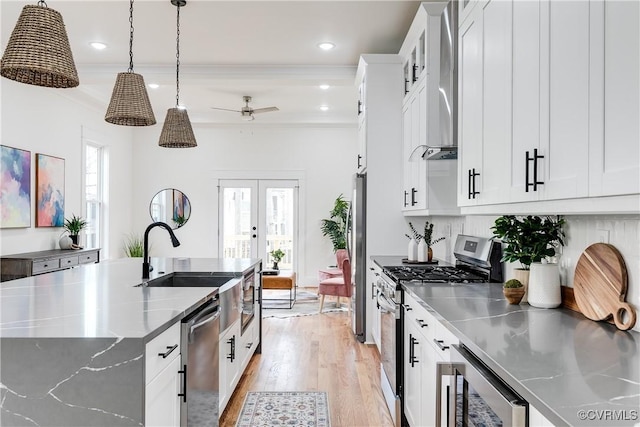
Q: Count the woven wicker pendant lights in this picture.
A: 3